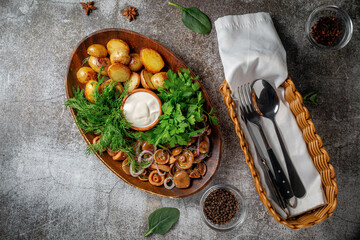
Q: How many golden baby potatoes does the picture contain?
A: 13